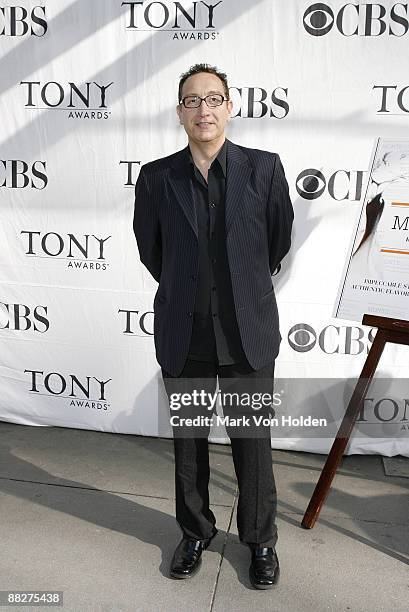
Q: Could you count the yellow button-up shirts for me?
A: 0